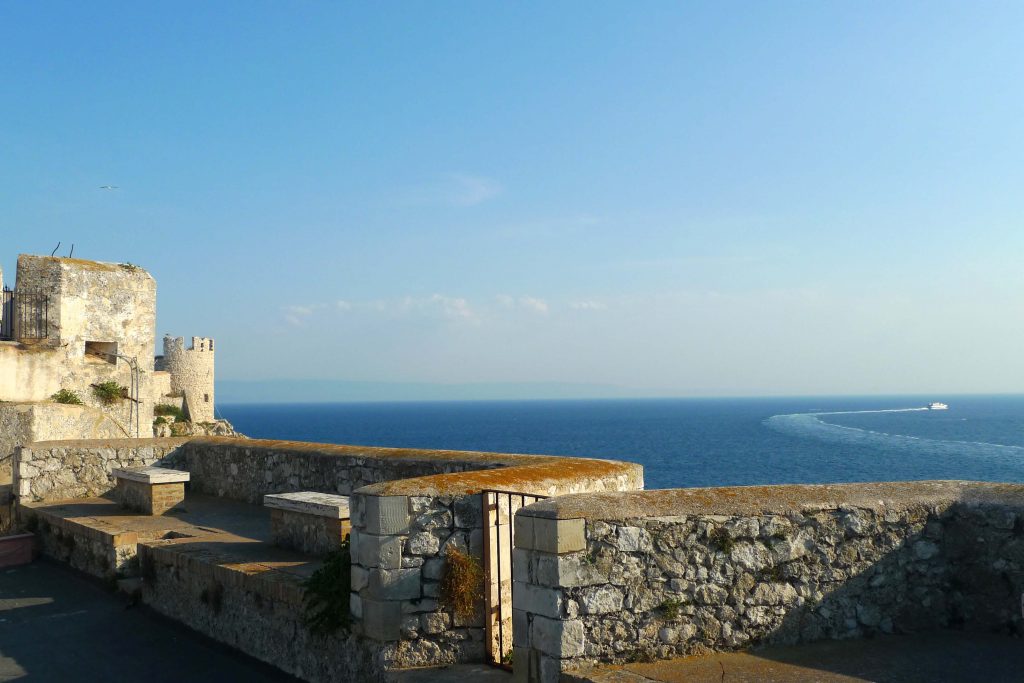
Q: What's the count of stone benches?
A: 2